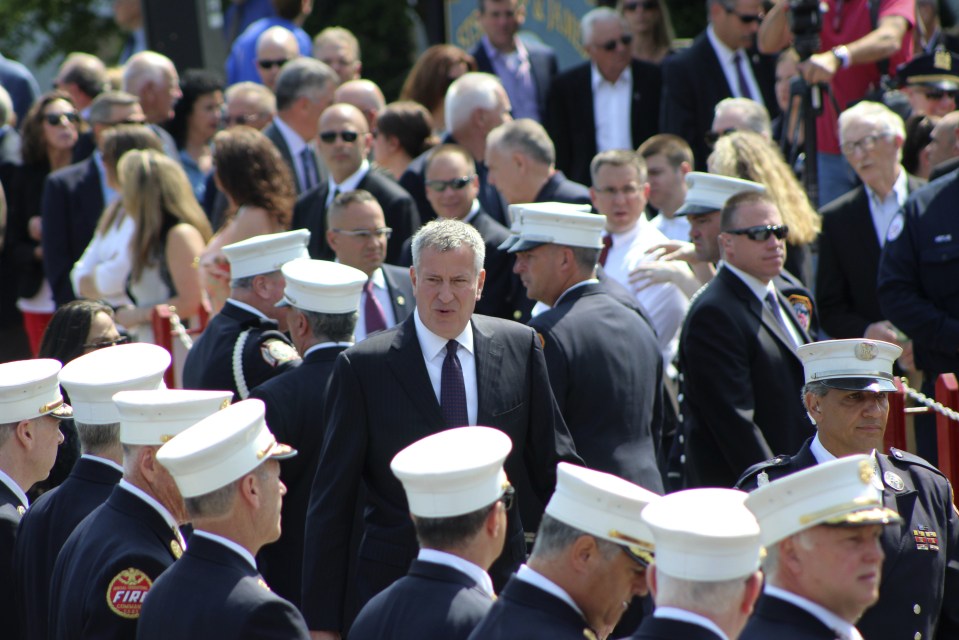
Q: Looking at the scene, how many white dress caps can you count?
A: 14